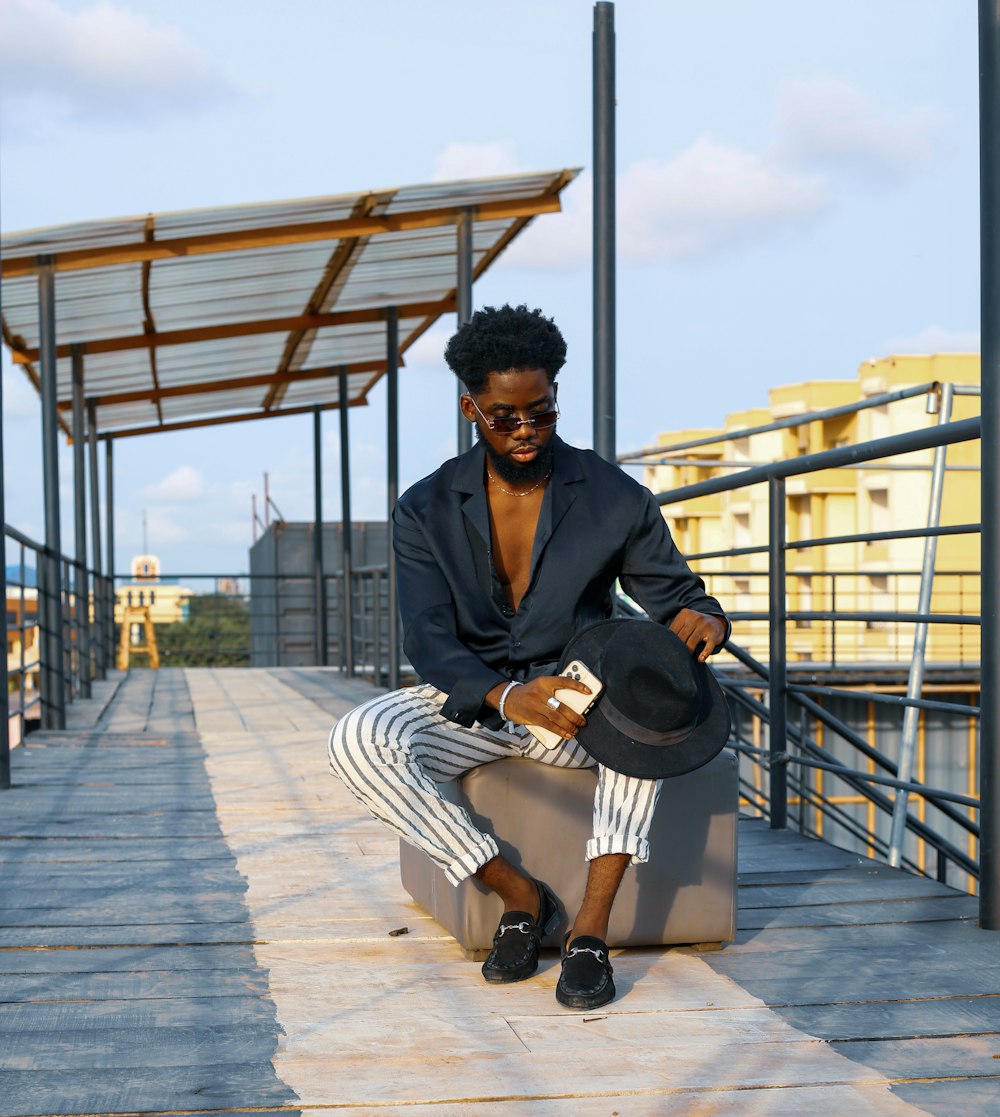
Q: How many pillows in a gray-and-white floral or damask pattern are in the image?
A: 0